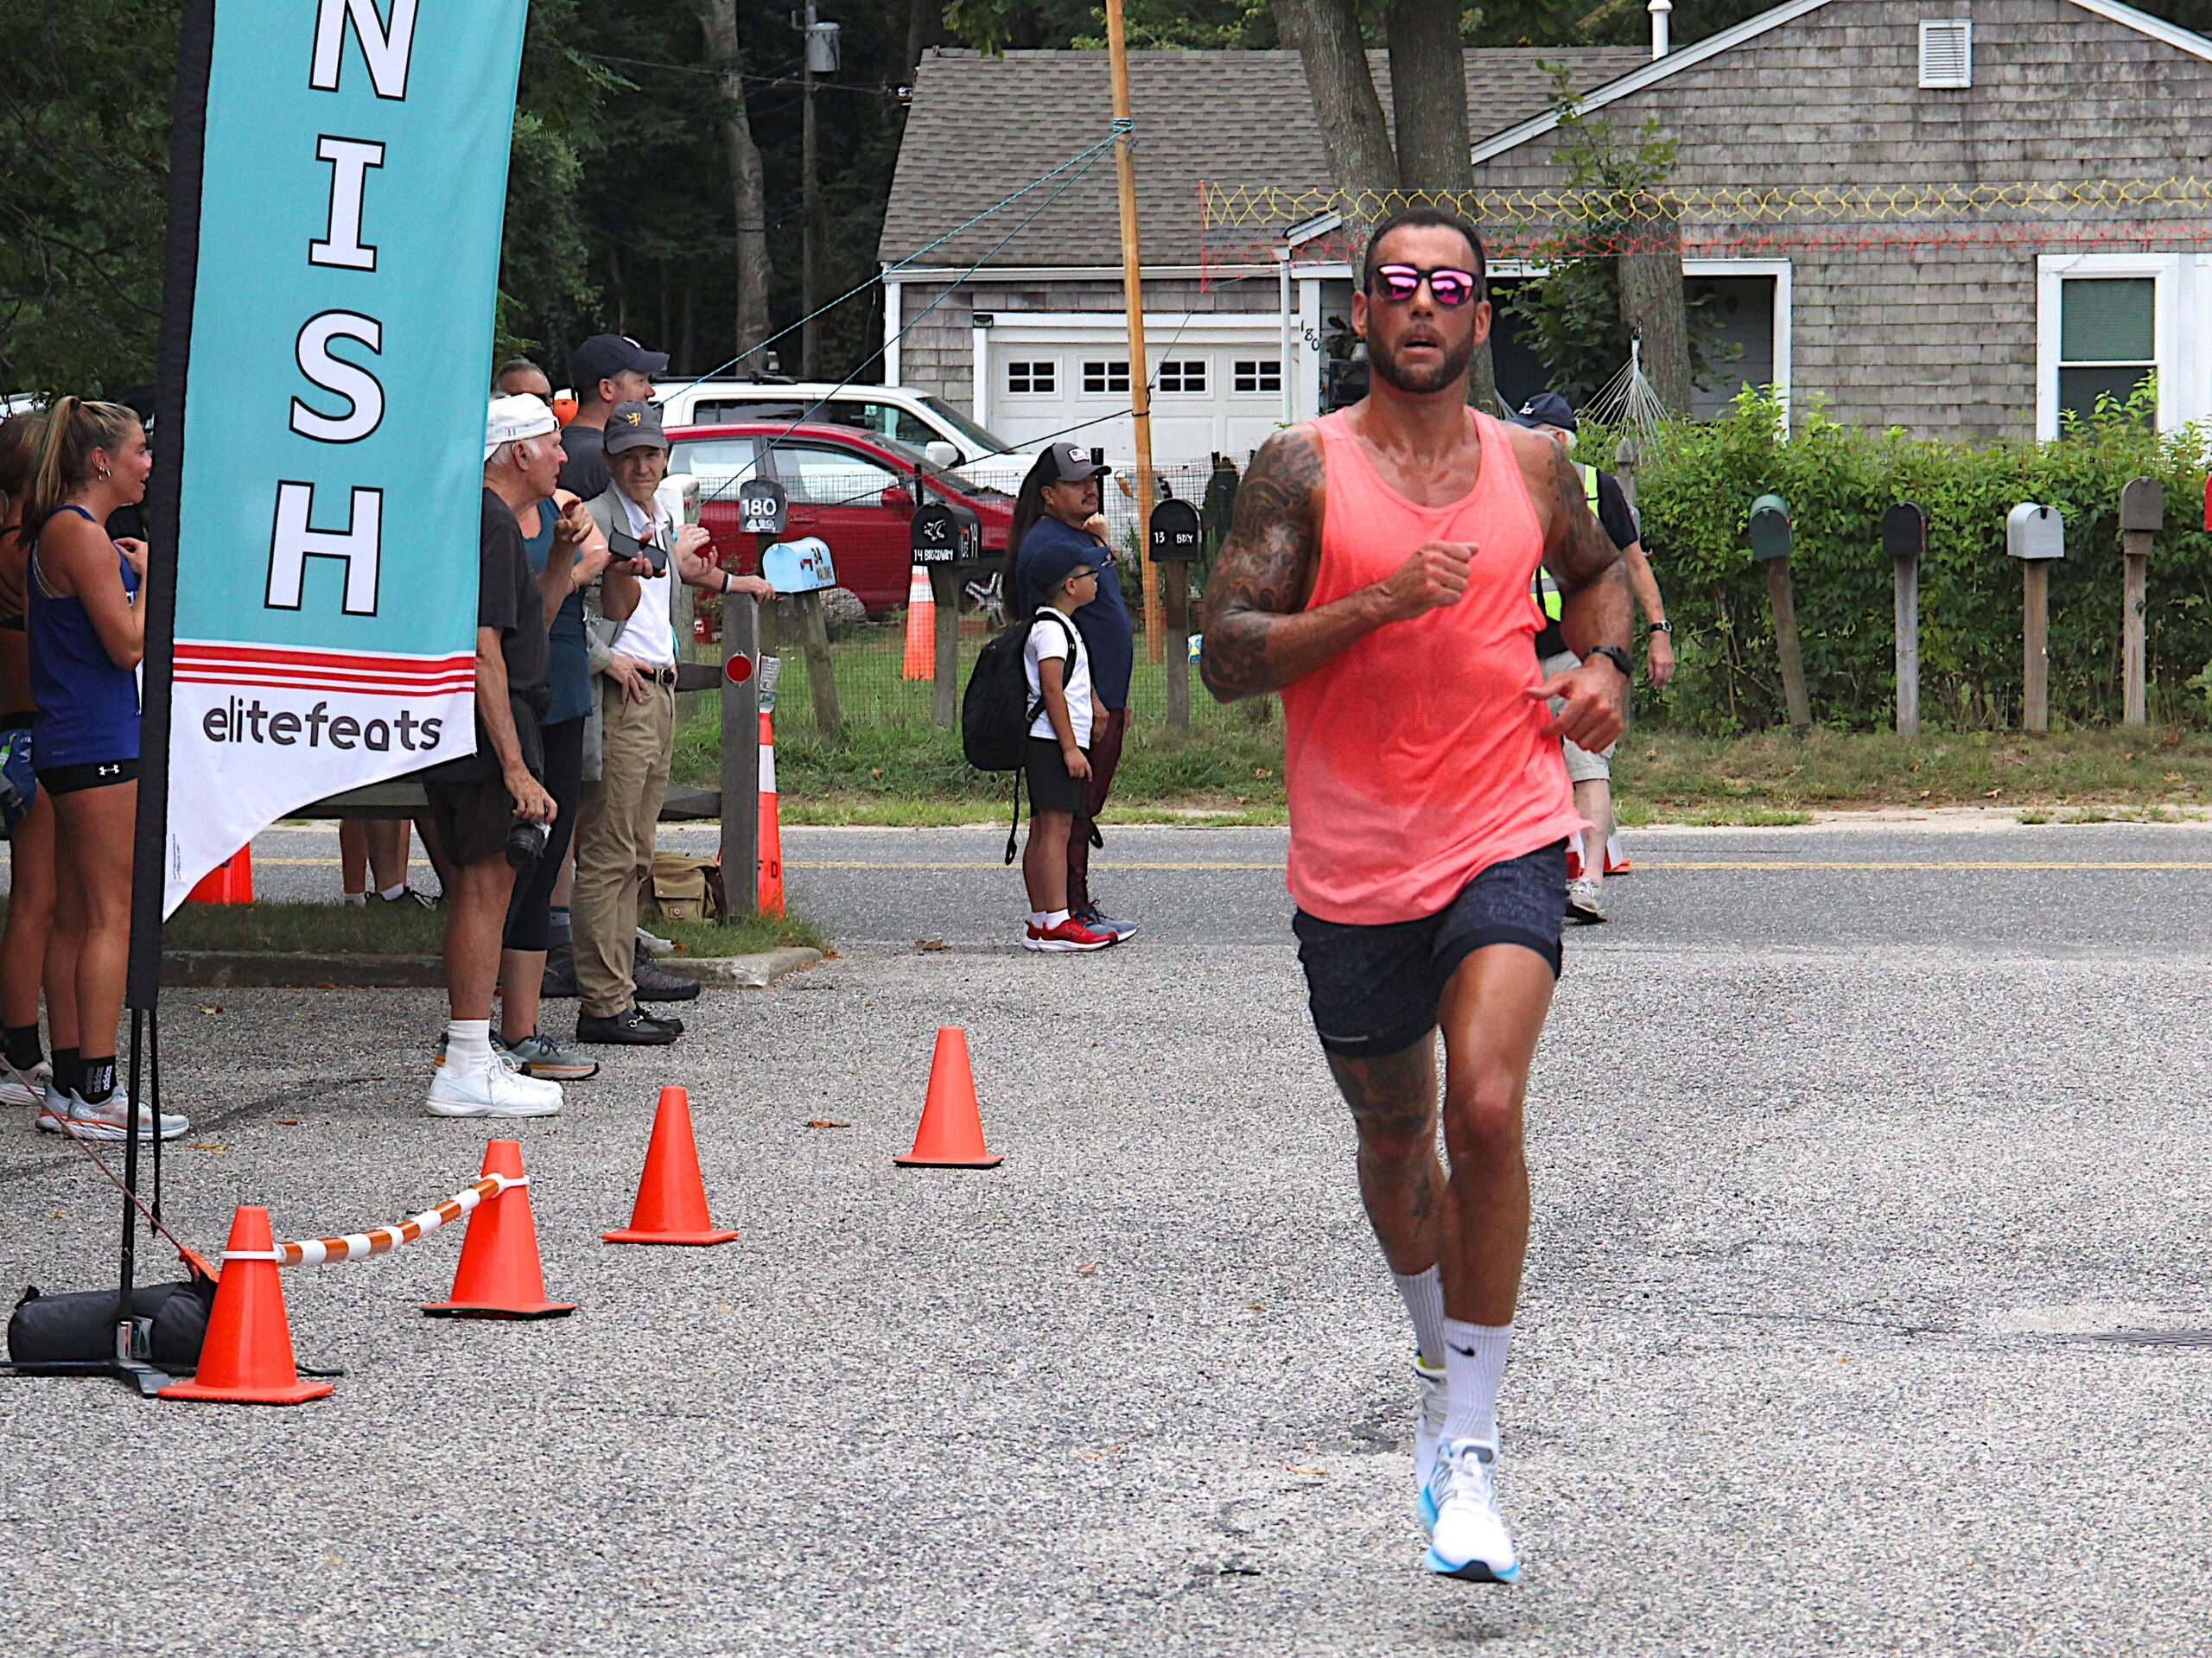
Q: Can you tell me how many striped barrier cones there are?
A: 2